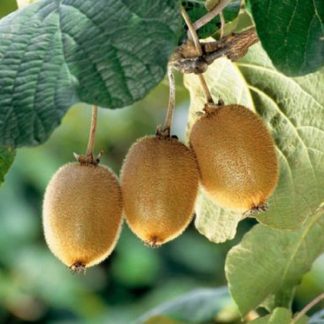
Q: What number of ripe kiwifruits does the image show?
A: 3